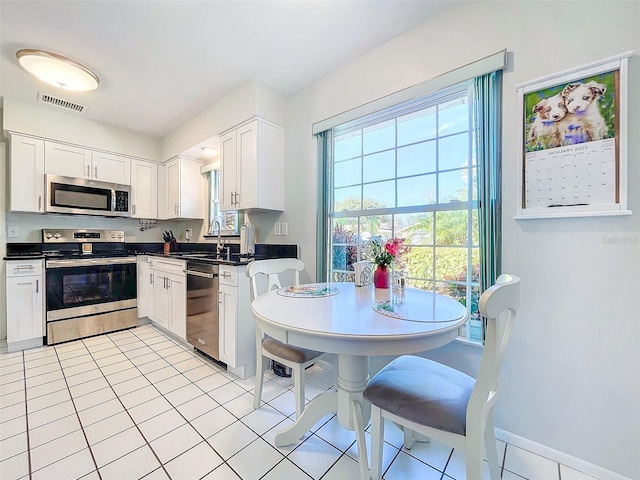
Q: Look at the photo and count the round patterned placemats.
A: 2